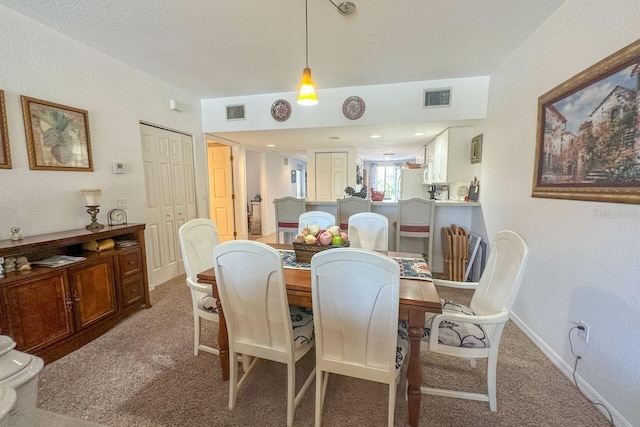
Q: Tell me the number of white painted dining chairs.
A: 6